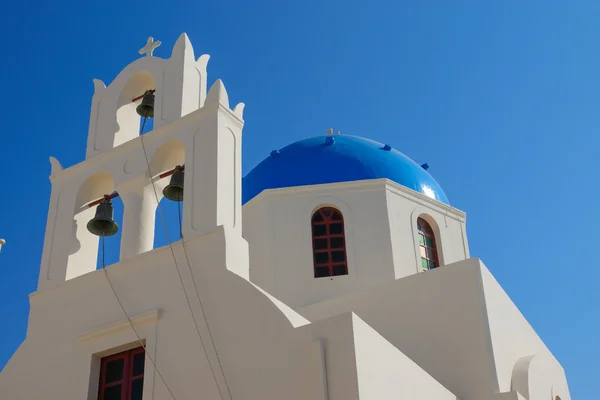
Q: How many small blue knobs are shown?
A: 4